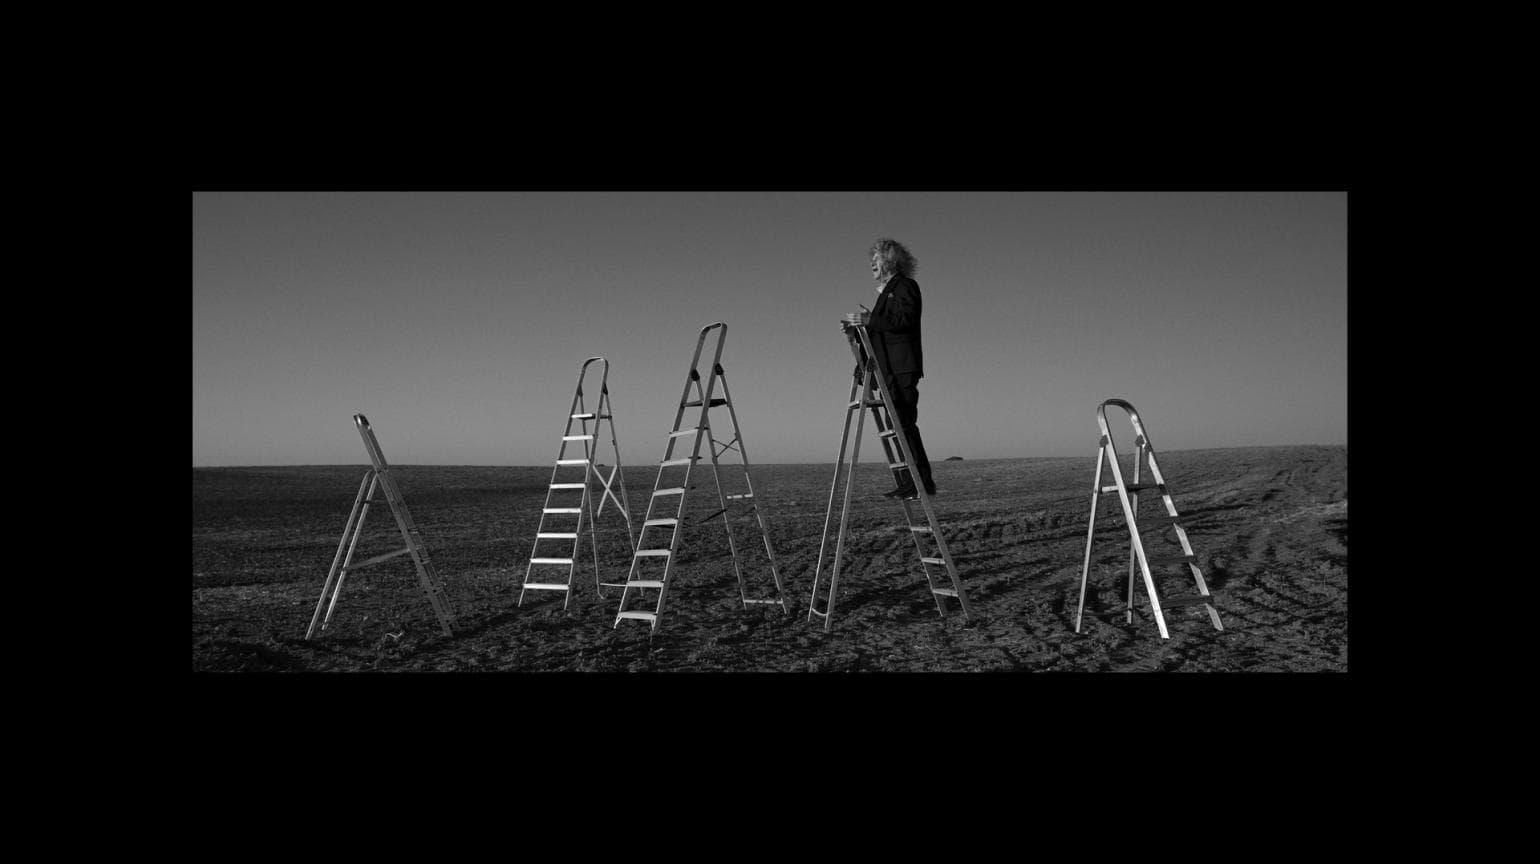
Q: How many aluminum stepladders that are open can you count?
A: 5